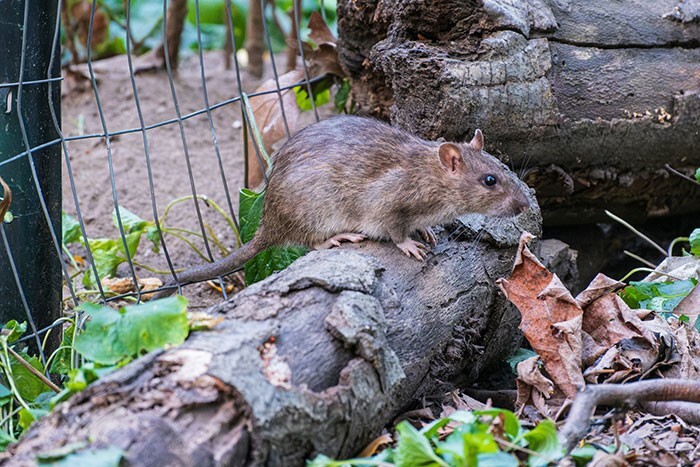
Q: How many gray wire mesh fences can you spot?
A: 1